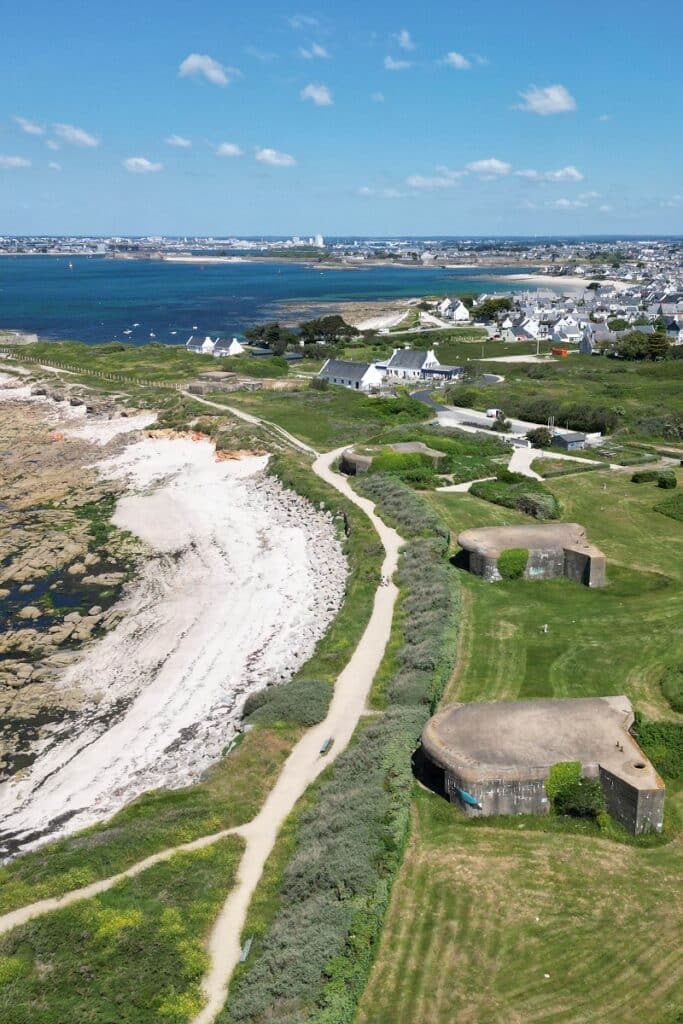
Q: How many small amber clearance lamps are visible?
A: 0